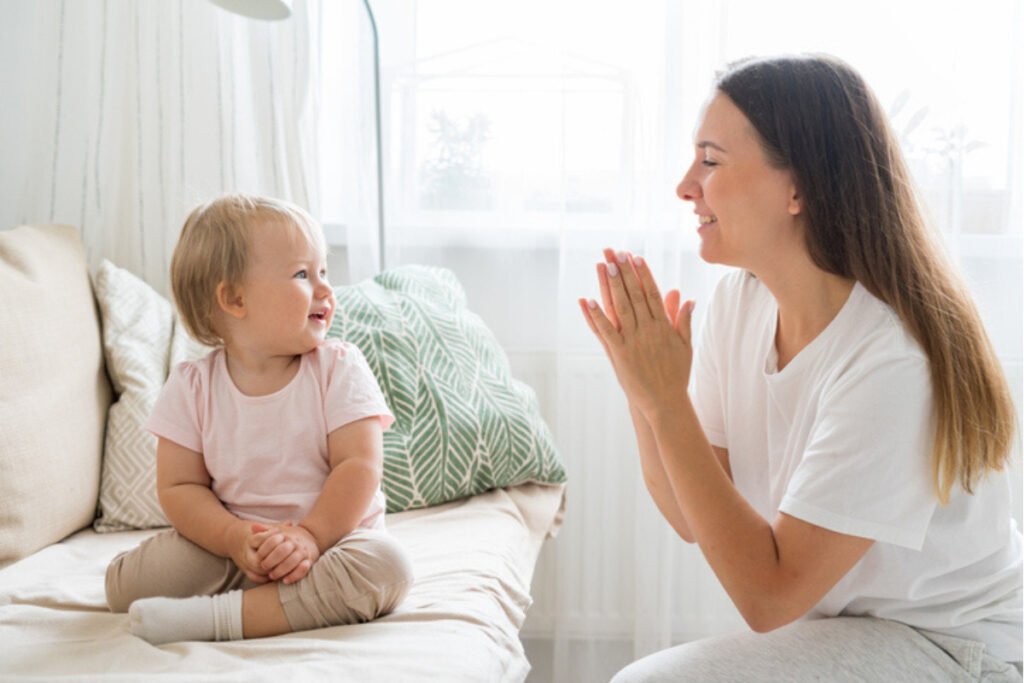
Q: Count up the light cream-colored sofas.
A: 1